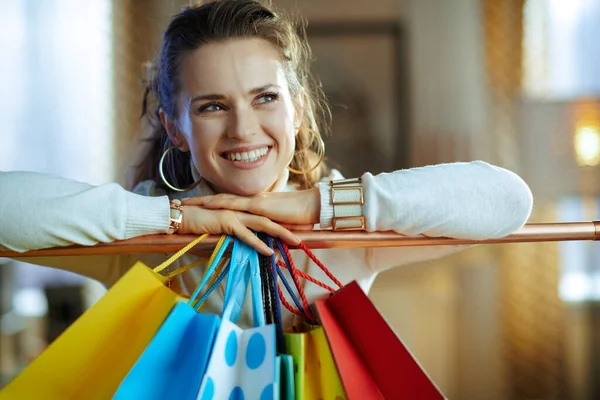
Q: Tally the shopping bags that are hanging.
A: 6